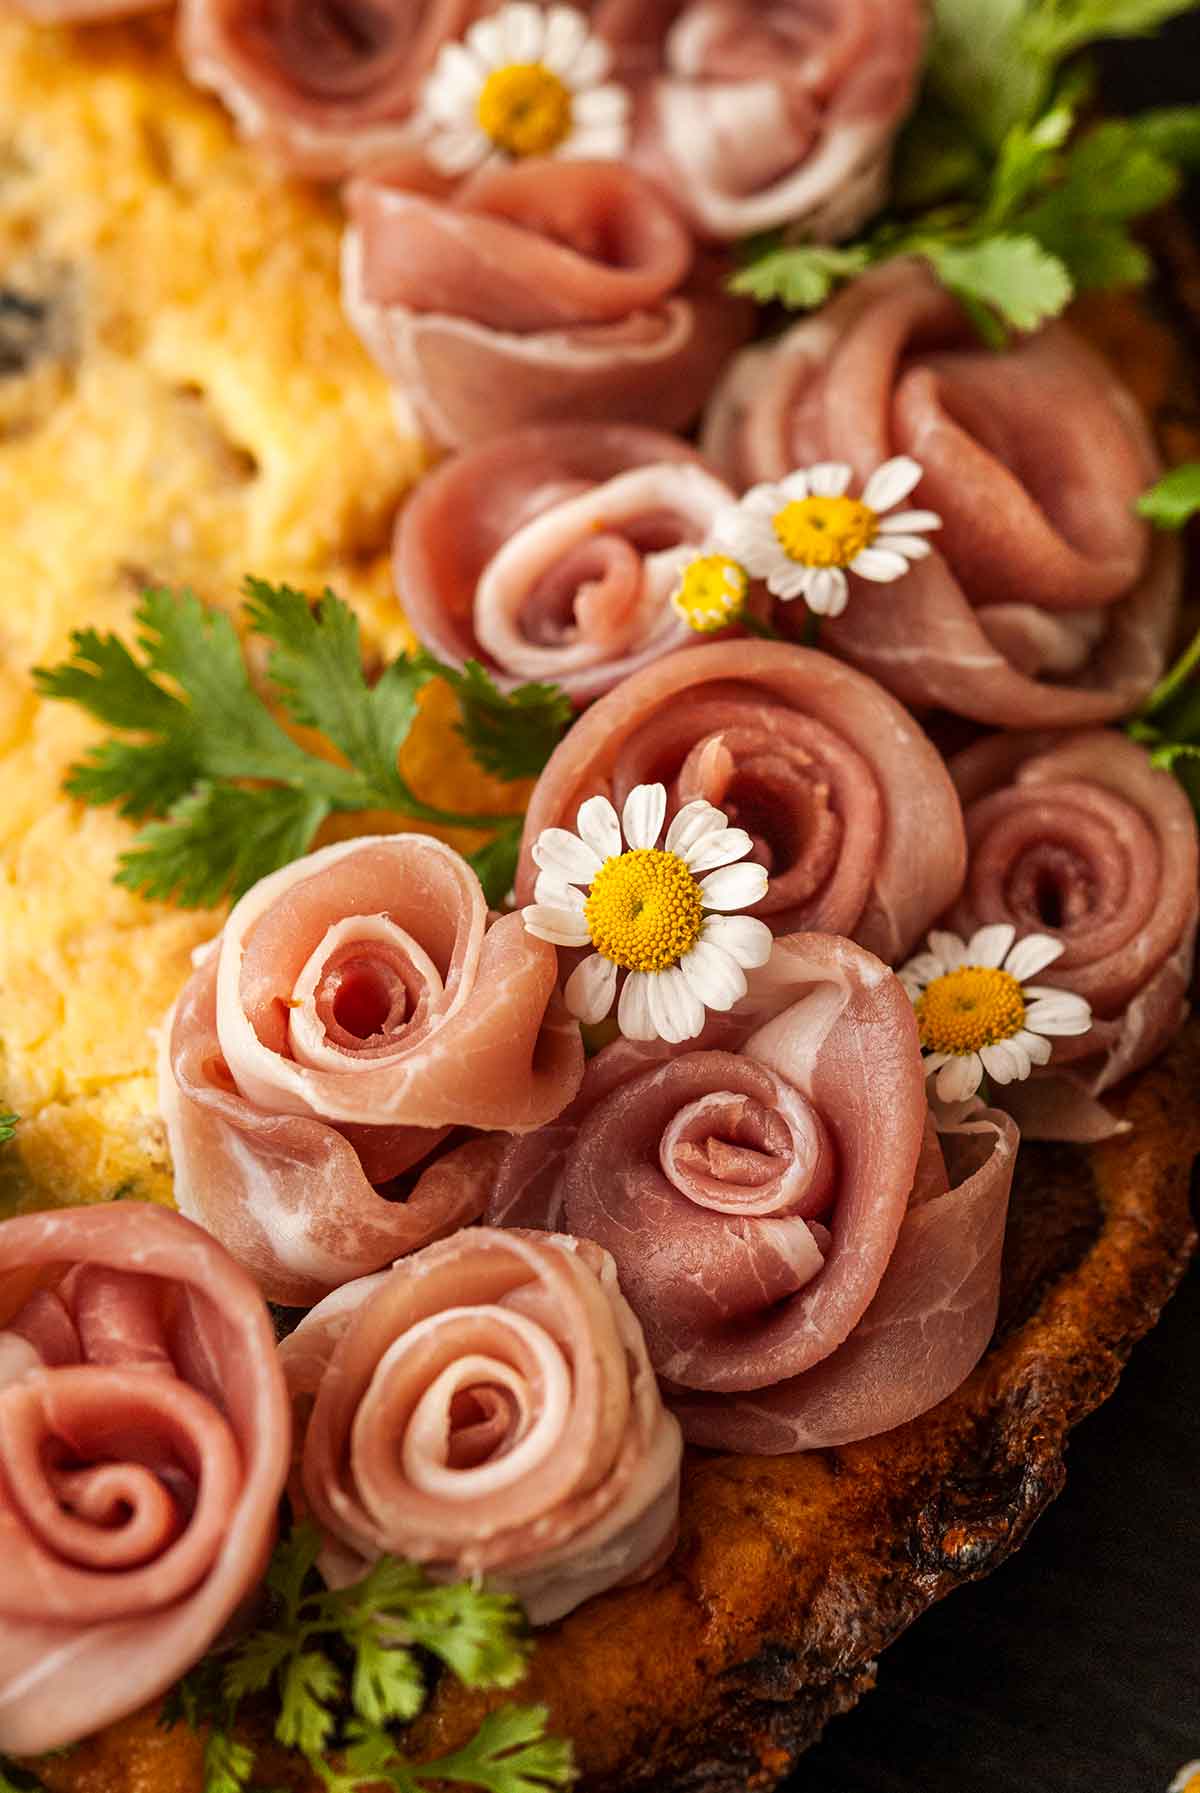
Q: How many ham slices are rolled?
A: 11